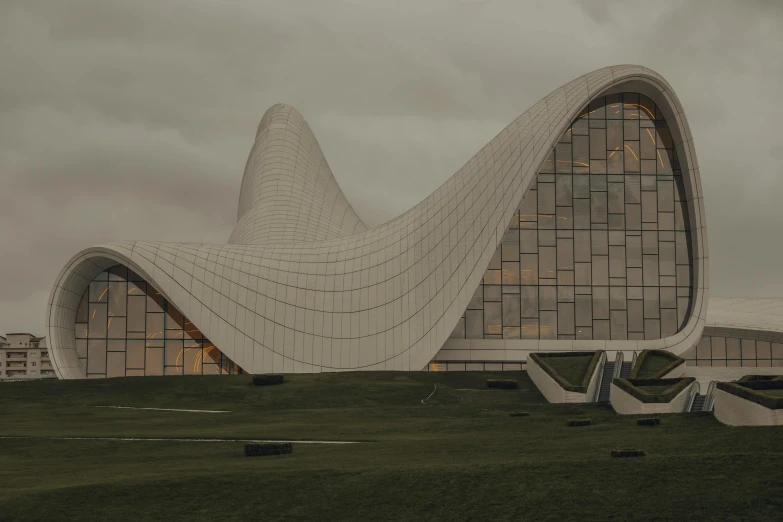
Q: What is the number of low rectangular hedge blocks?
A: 7